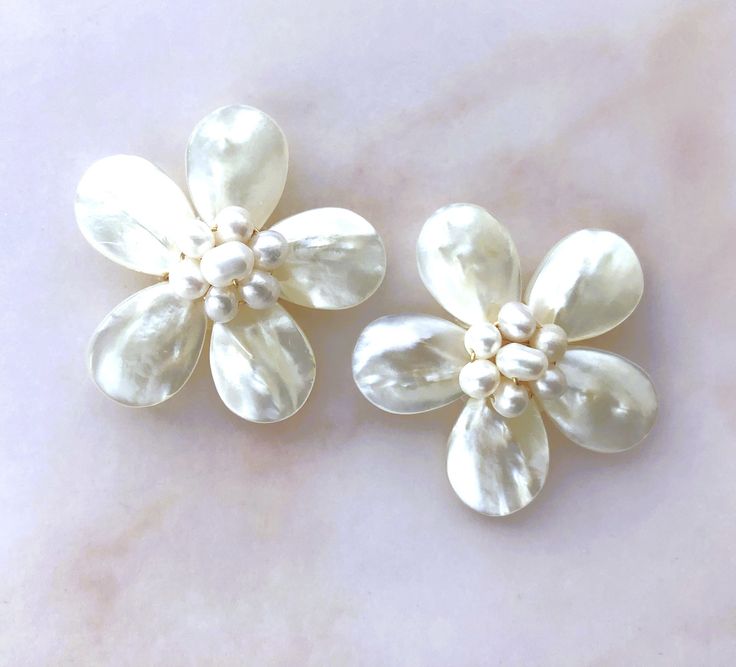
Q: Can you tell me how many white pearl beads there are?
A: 14